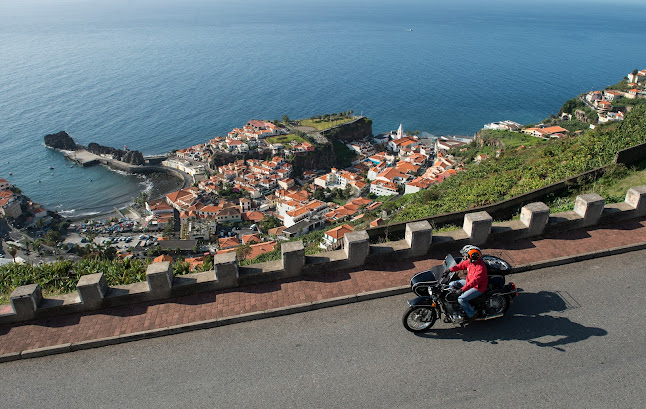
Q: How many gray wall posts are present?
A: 11